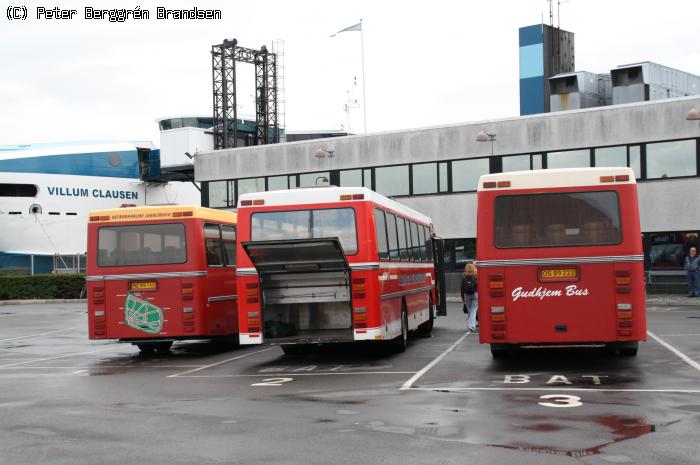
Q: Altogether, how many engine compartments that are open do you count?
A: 1